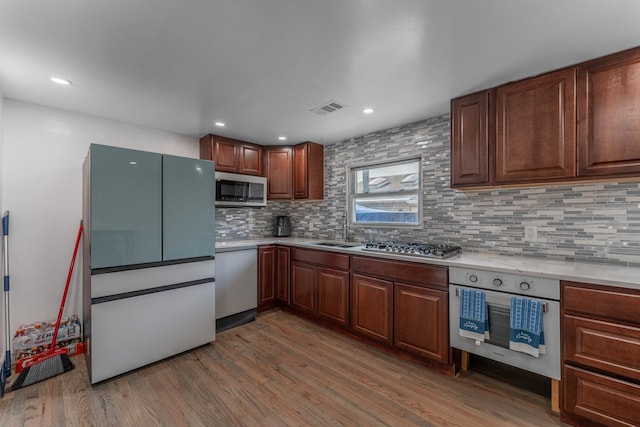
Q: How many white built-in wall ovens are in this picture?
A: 1